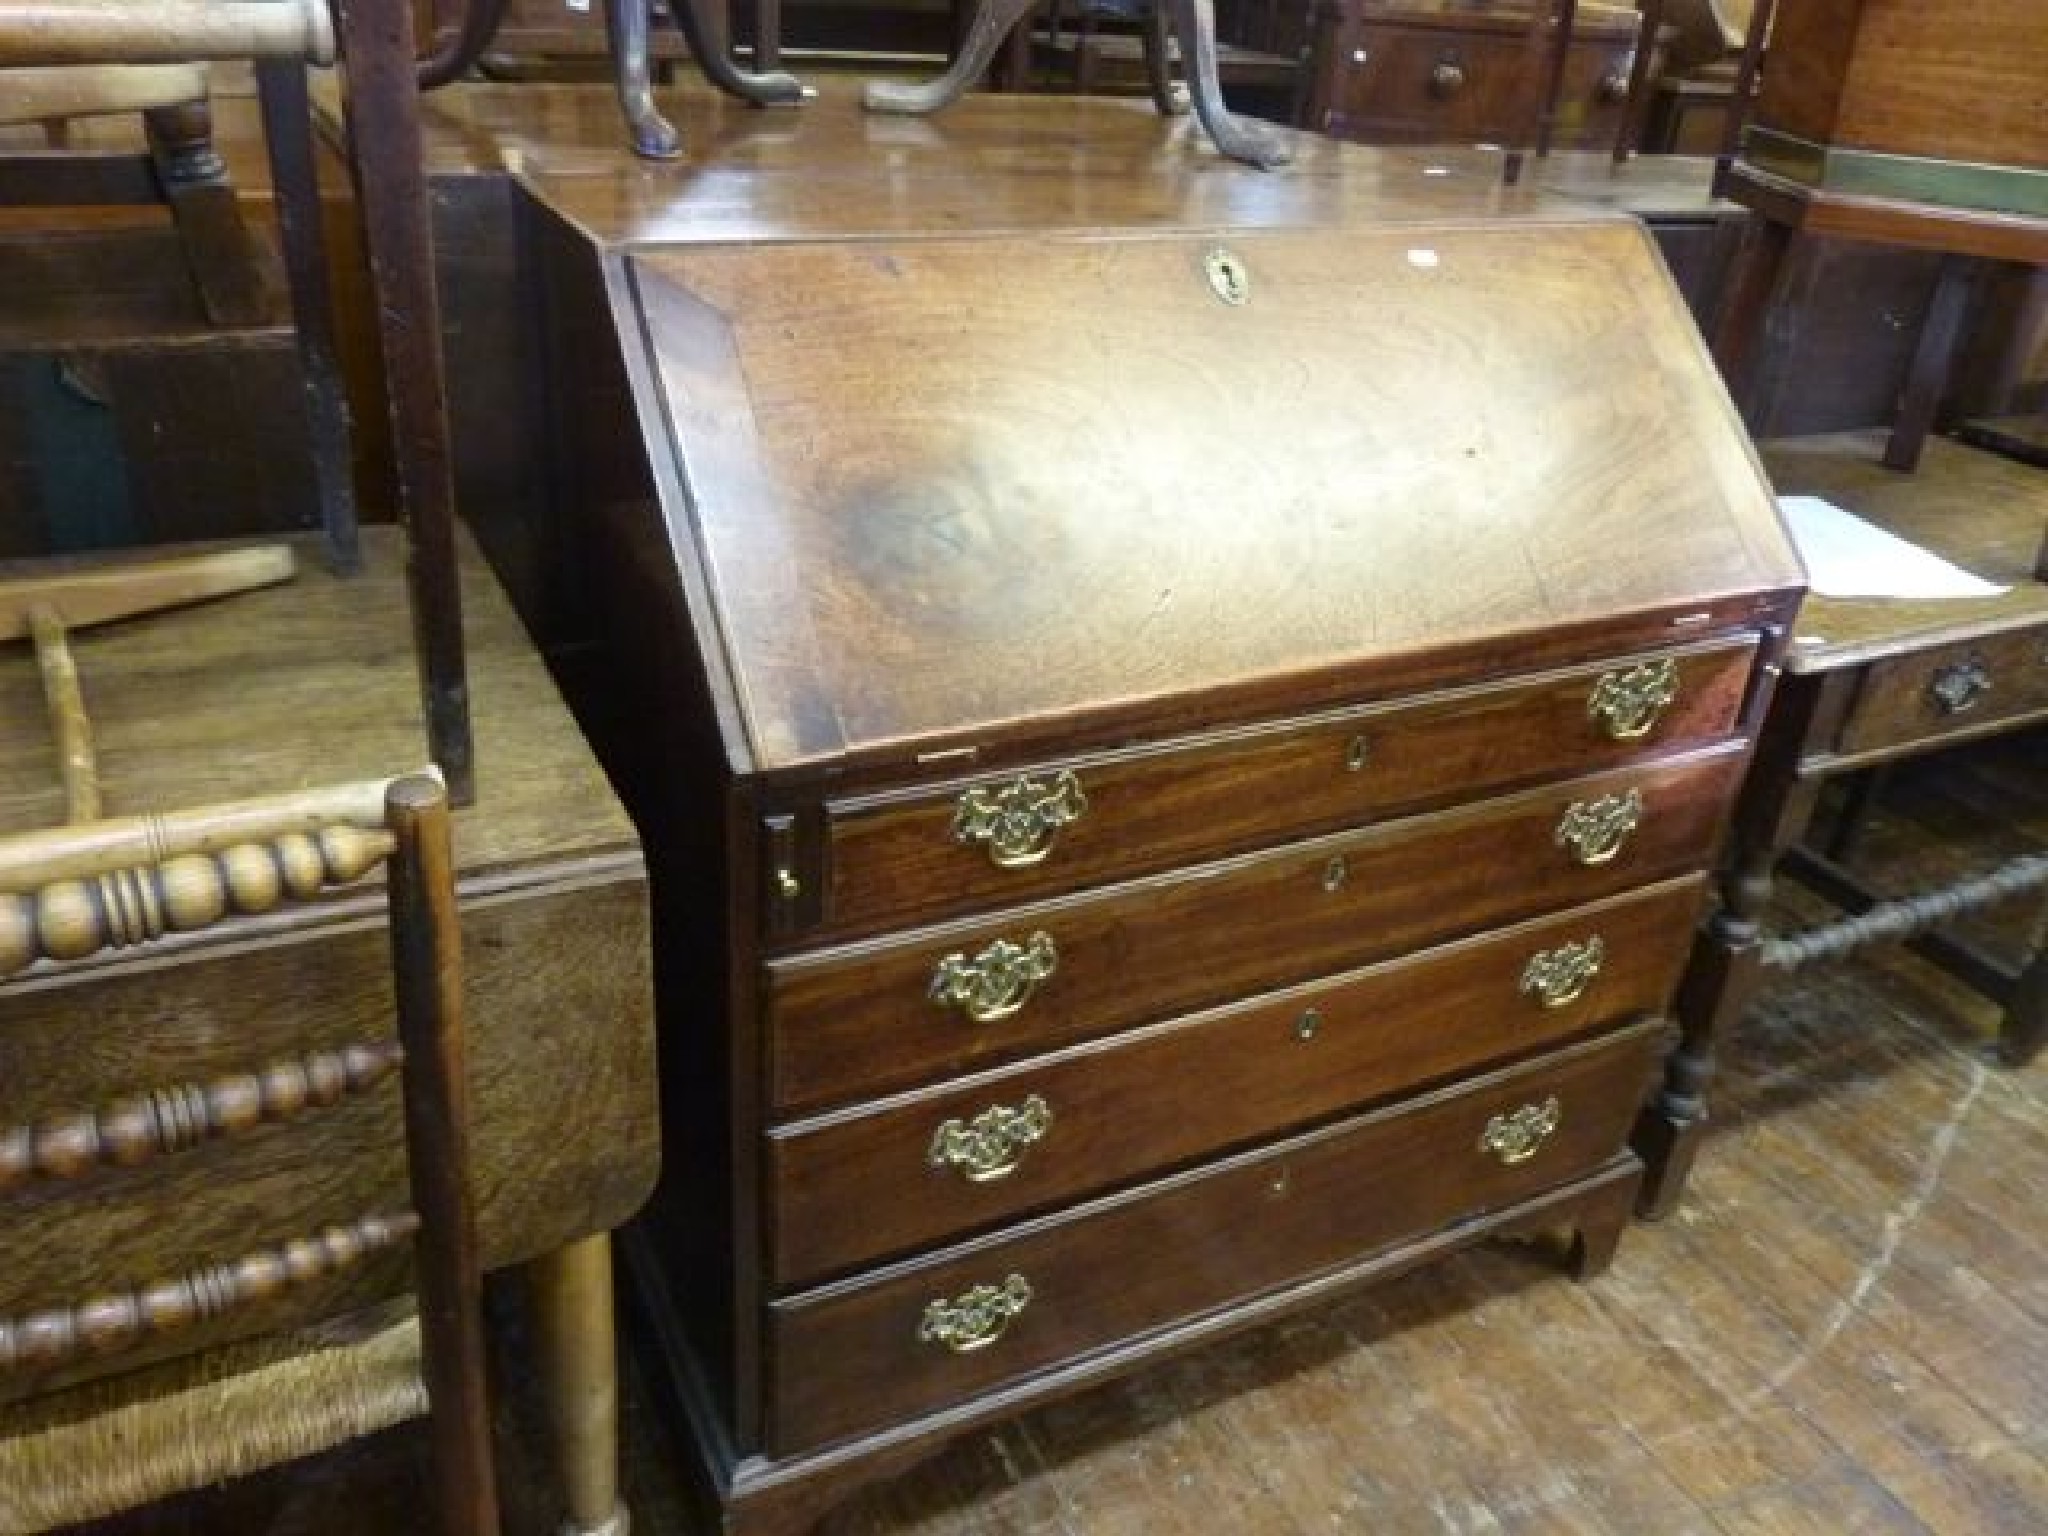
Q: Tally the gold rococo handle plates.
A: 8